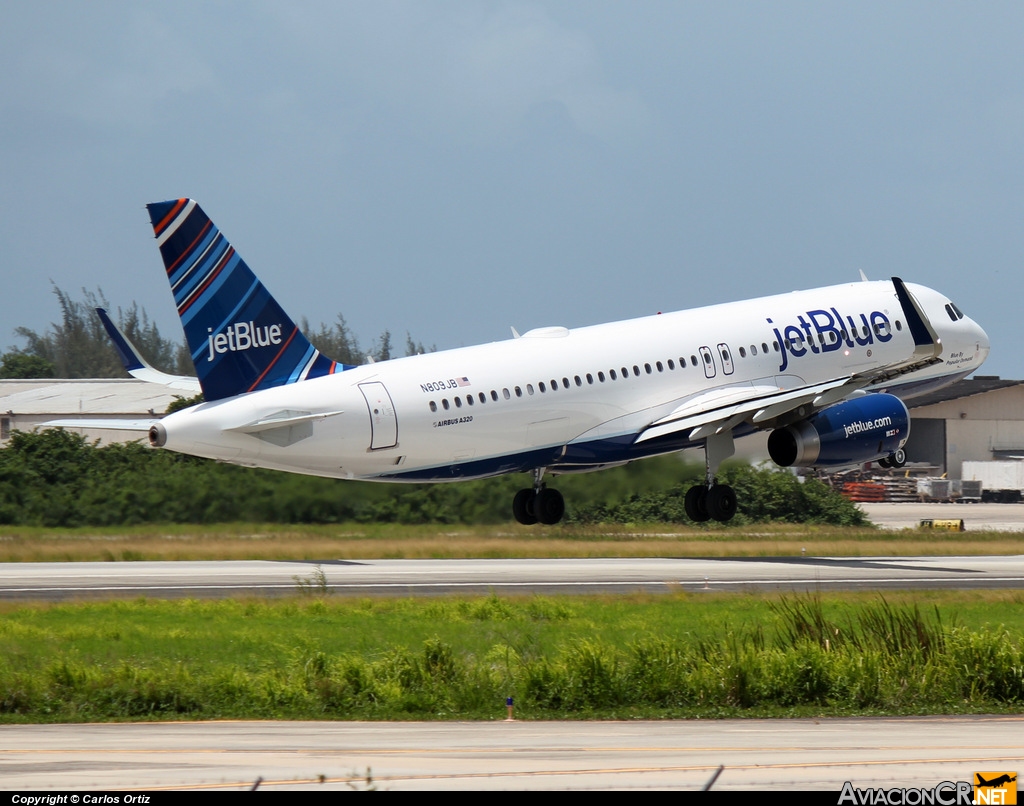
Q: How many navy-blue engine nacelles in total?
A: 1